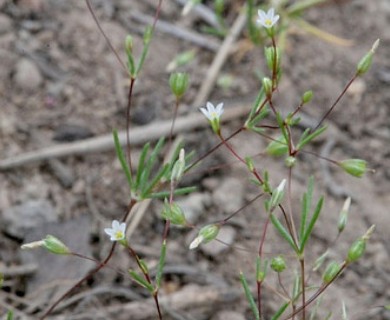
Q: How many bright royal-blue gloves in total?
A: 0